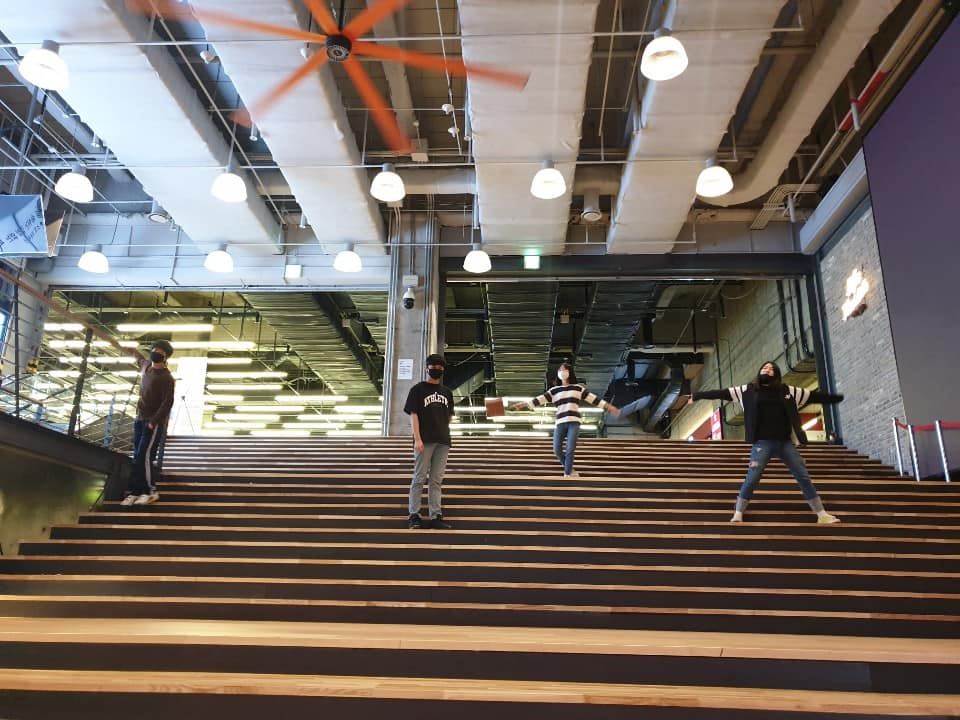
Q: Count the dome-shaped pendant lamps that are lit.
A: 11